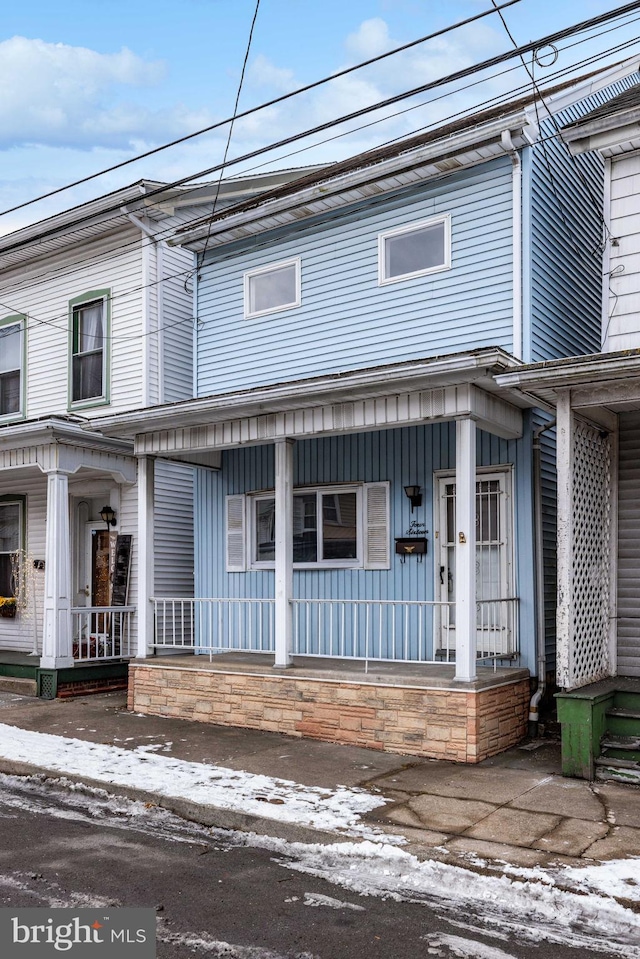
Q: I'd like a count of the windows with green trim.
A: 3